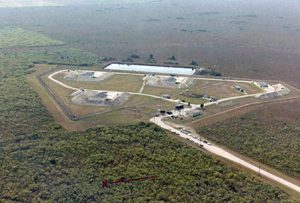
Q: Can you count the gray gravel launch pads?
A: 3